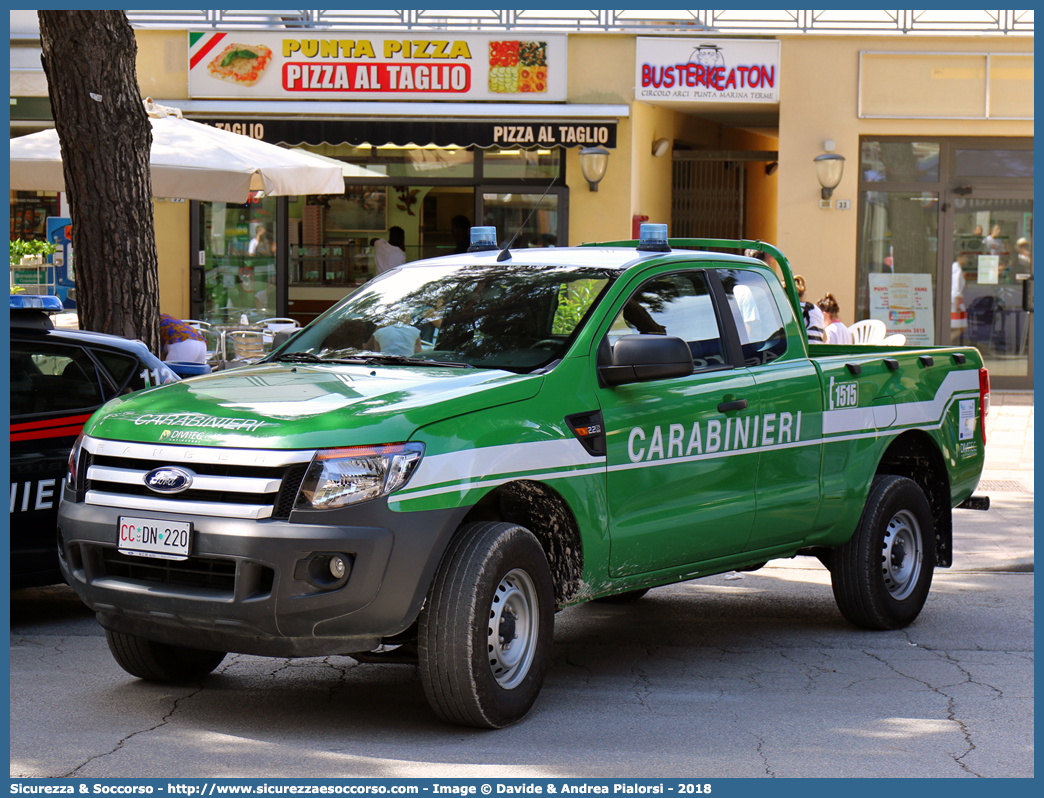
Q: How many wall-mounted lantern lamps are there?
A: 2